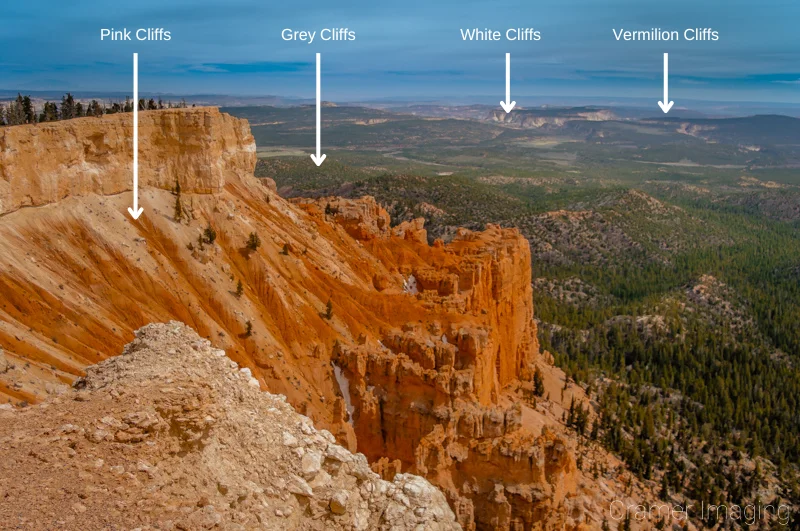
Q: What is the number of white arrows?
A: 4